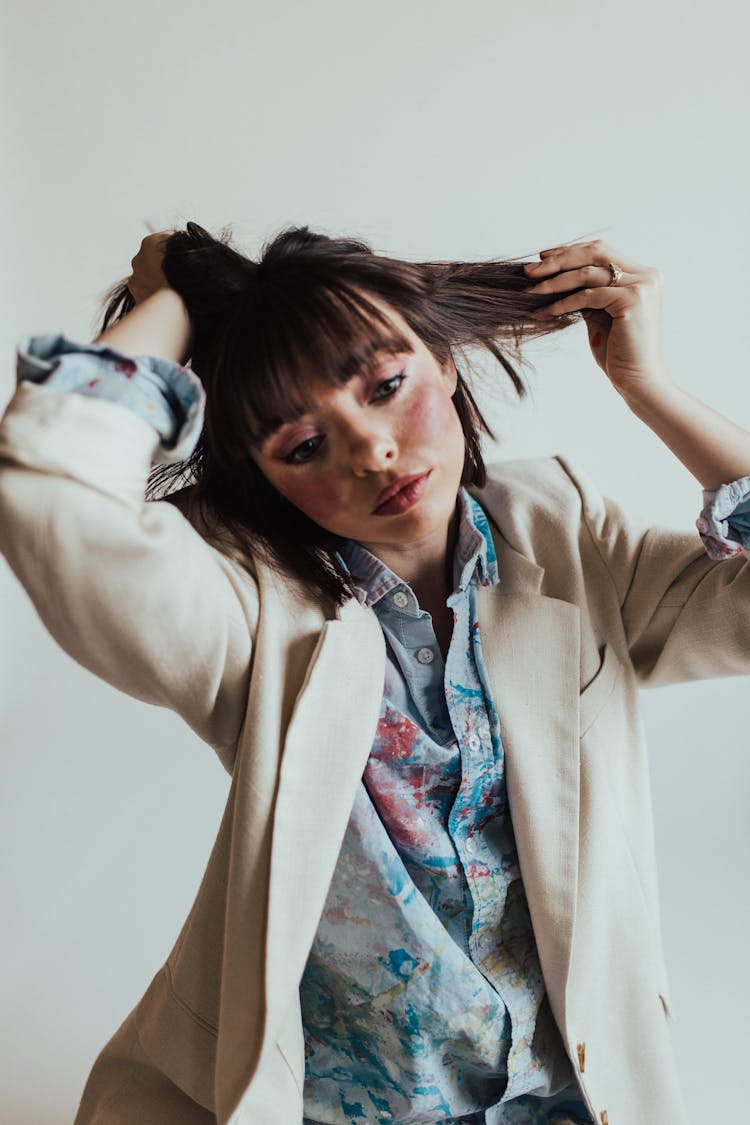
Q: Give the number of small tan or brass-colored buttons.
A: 2